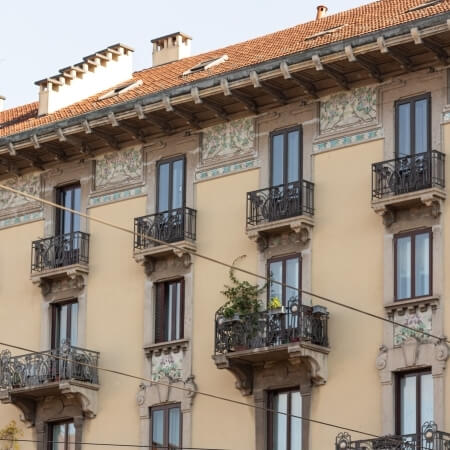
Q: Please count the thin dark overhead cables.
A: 3